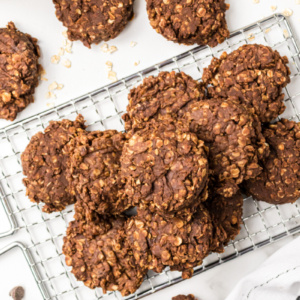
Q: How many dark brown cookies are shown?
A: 14